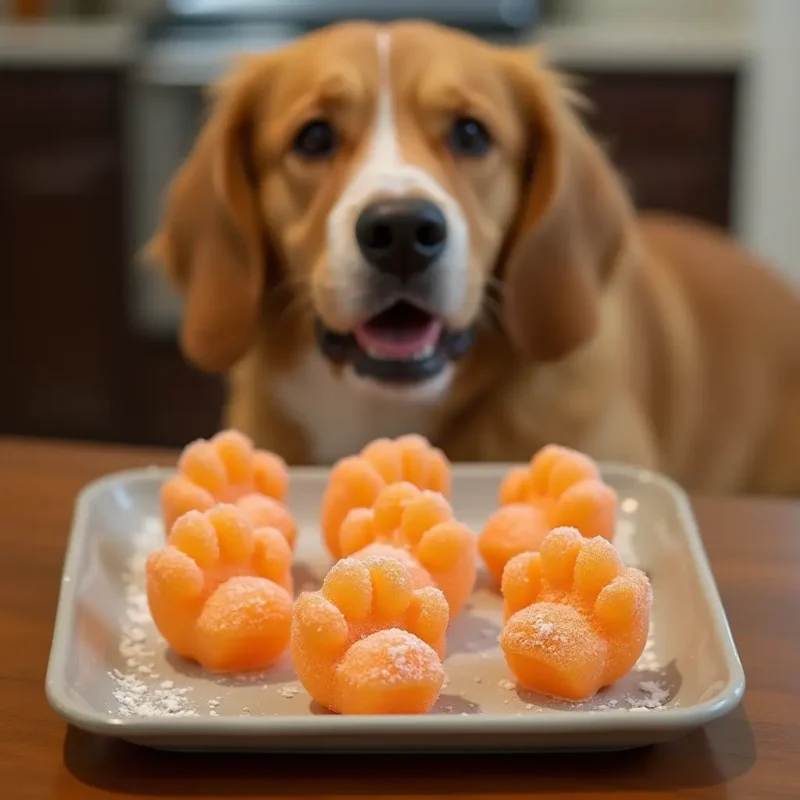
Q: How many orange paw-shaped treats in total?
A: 7